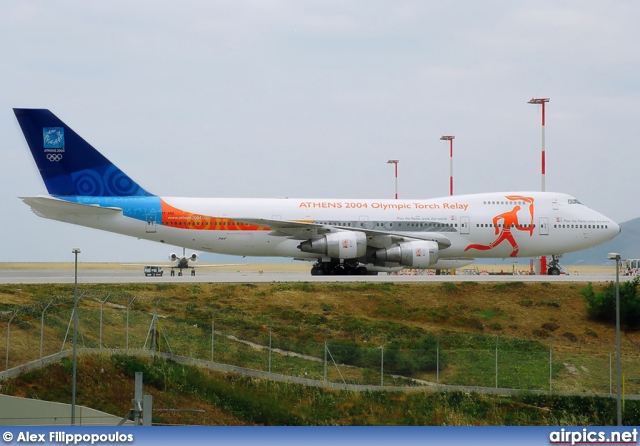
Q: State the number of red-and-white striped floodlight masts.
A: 3